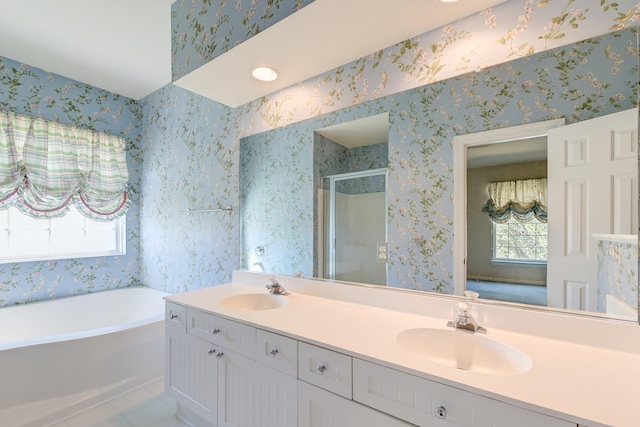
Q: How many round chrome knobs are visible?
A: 7